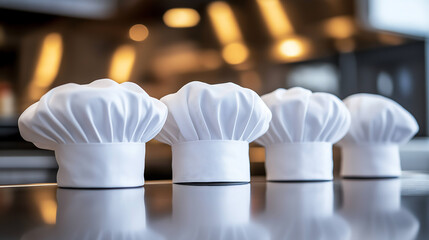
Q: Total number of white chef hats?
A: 4